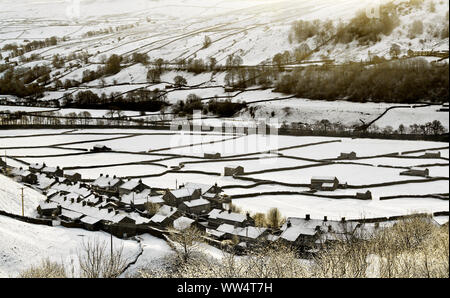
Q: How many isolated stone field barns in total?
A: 8